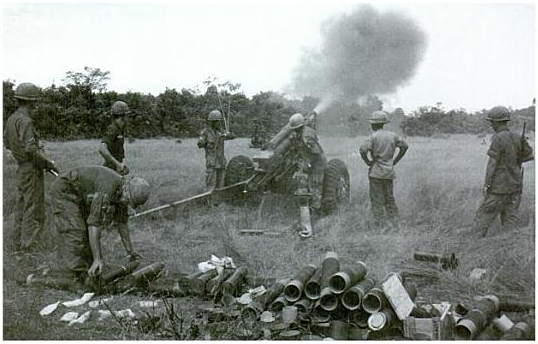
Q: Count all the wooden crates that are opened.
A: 1